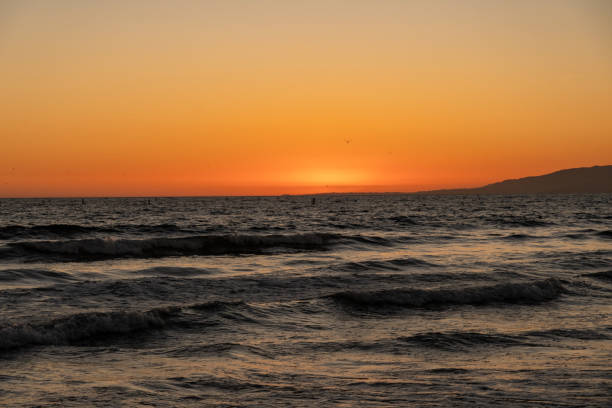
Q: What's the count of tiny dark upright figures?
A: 3